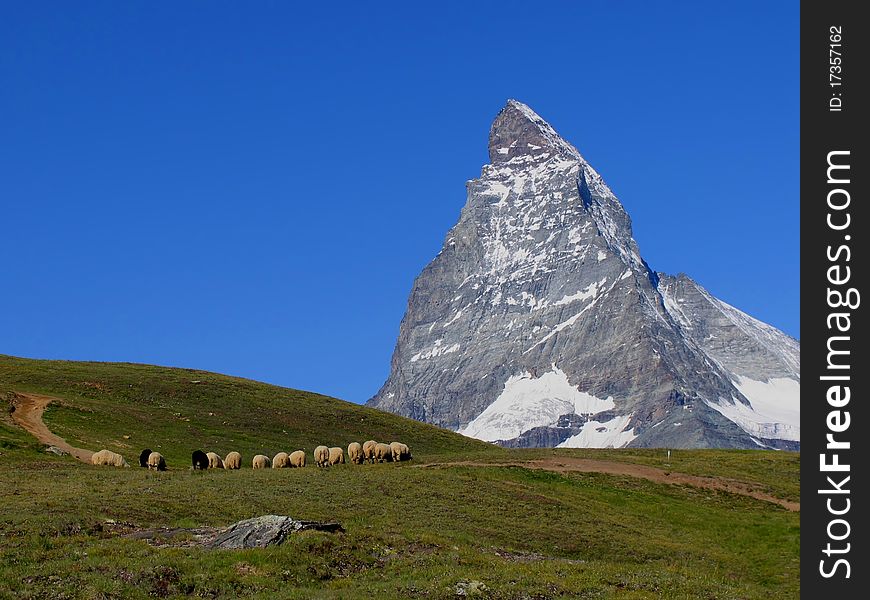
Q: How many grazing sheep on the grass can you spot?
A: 15